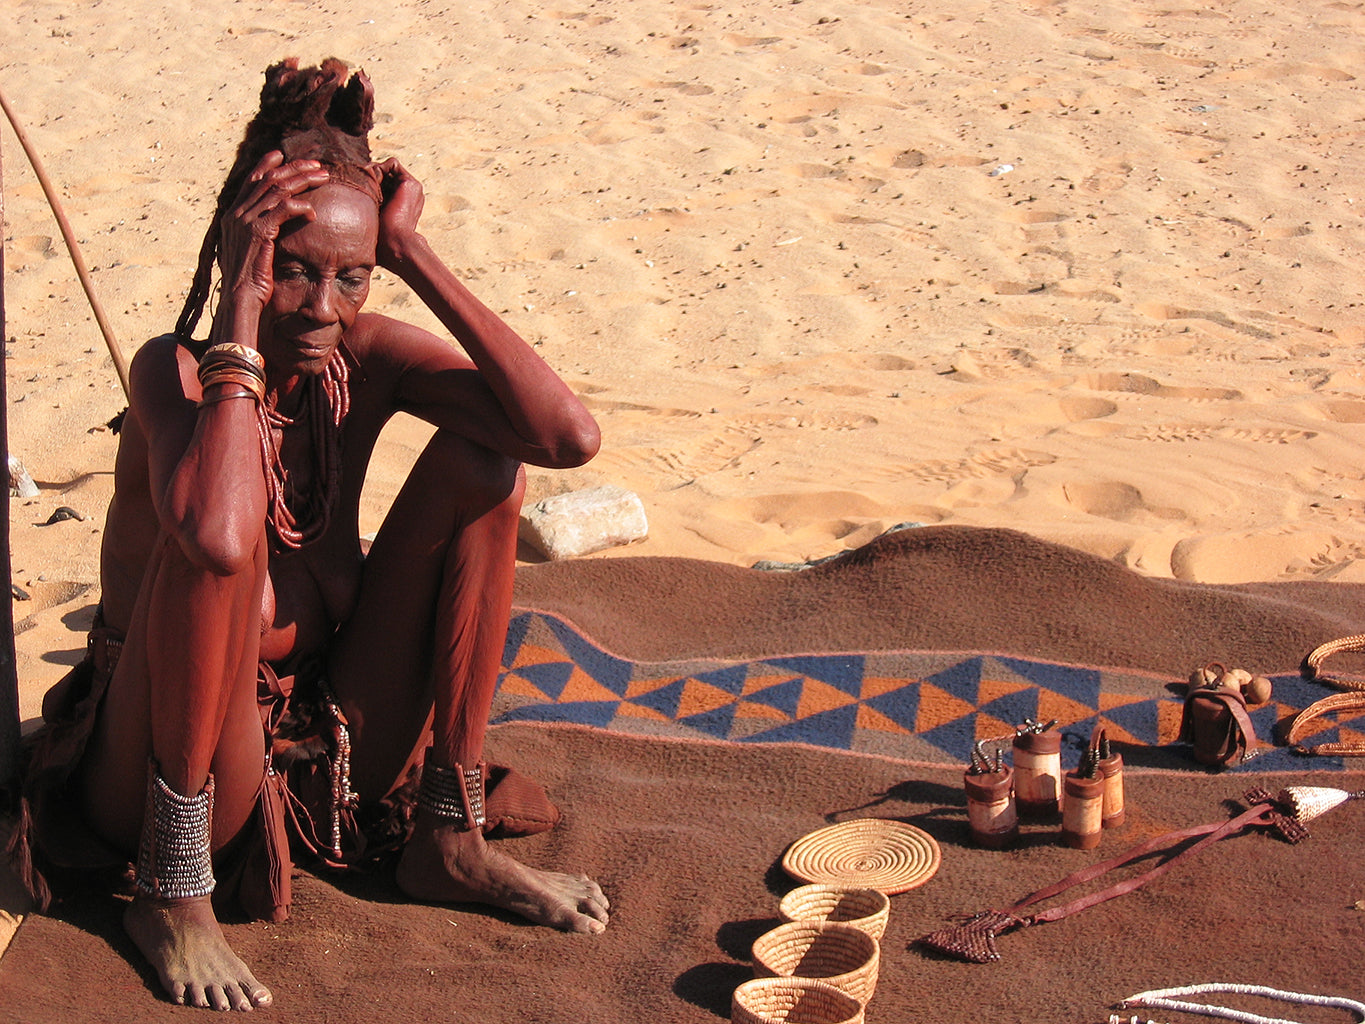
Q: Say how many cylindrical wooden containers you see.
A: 4